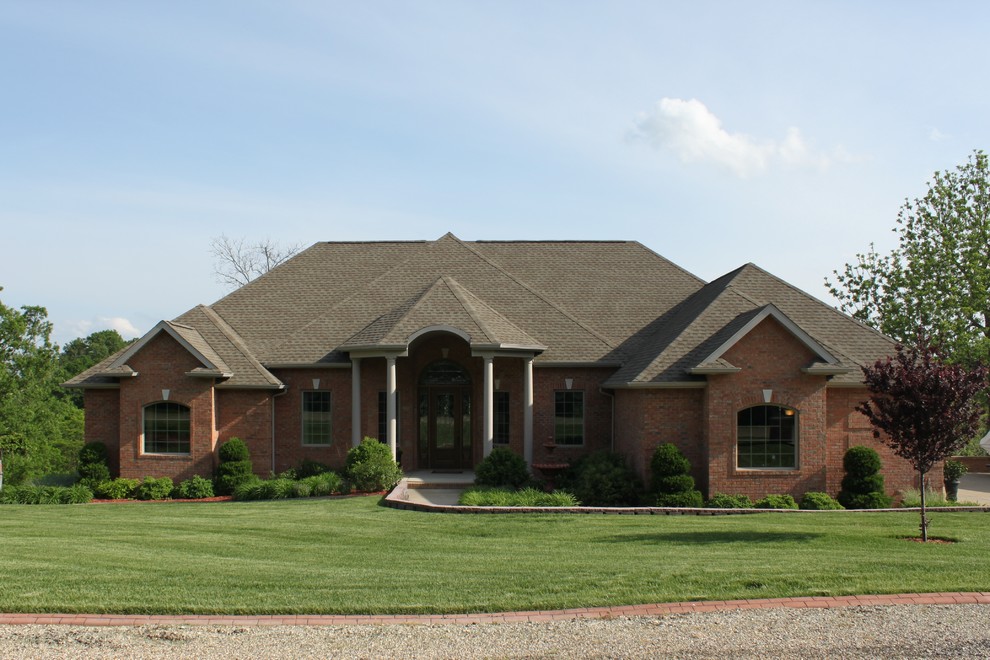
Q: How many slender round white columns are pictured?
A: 4